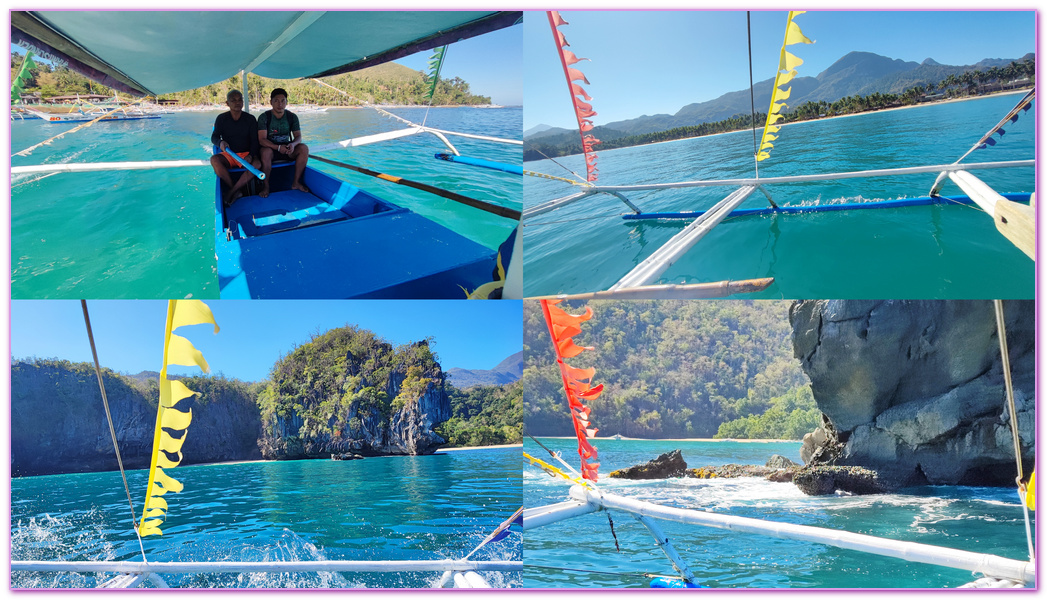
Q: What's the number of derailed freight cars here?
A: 0